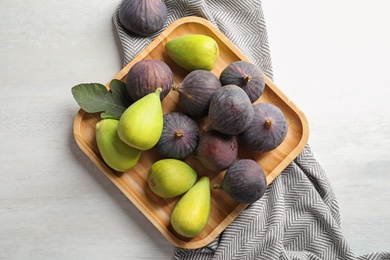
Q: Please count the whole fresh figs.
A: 14